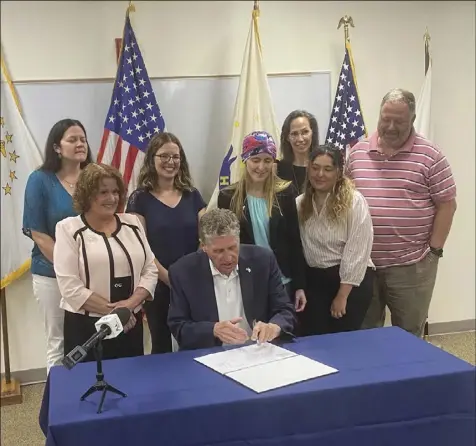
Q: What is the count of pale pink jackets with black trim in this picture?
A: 1